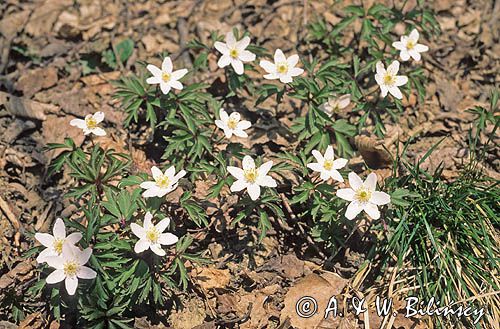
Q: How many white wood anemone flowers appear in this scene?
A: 15